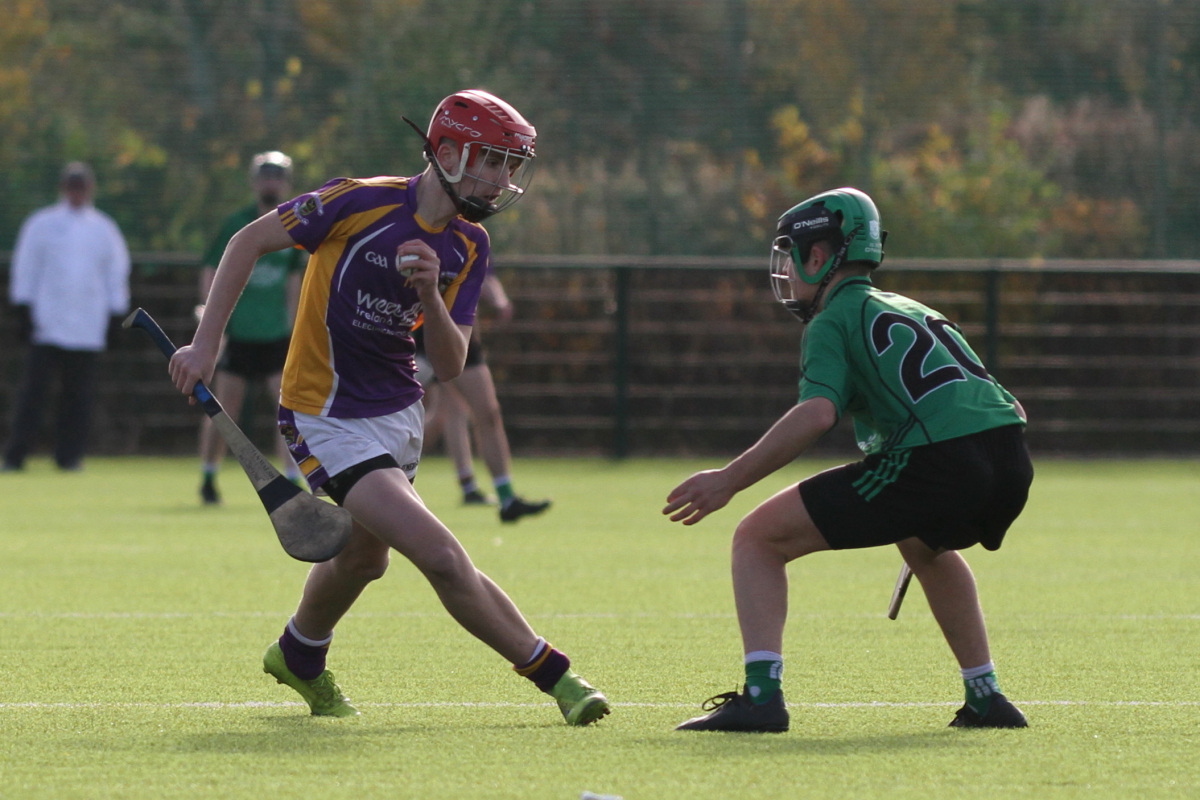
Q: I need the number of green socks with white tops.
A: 5